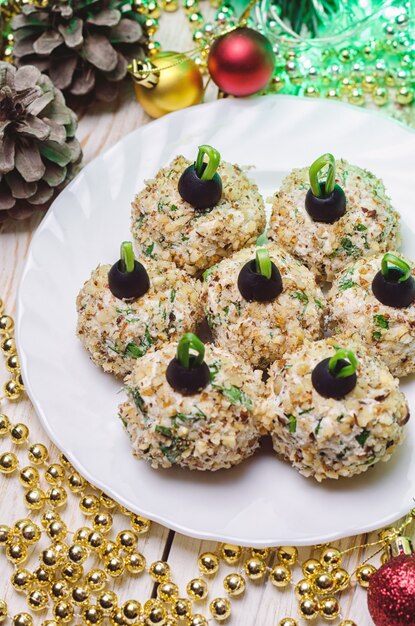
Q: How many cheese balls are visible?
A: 7